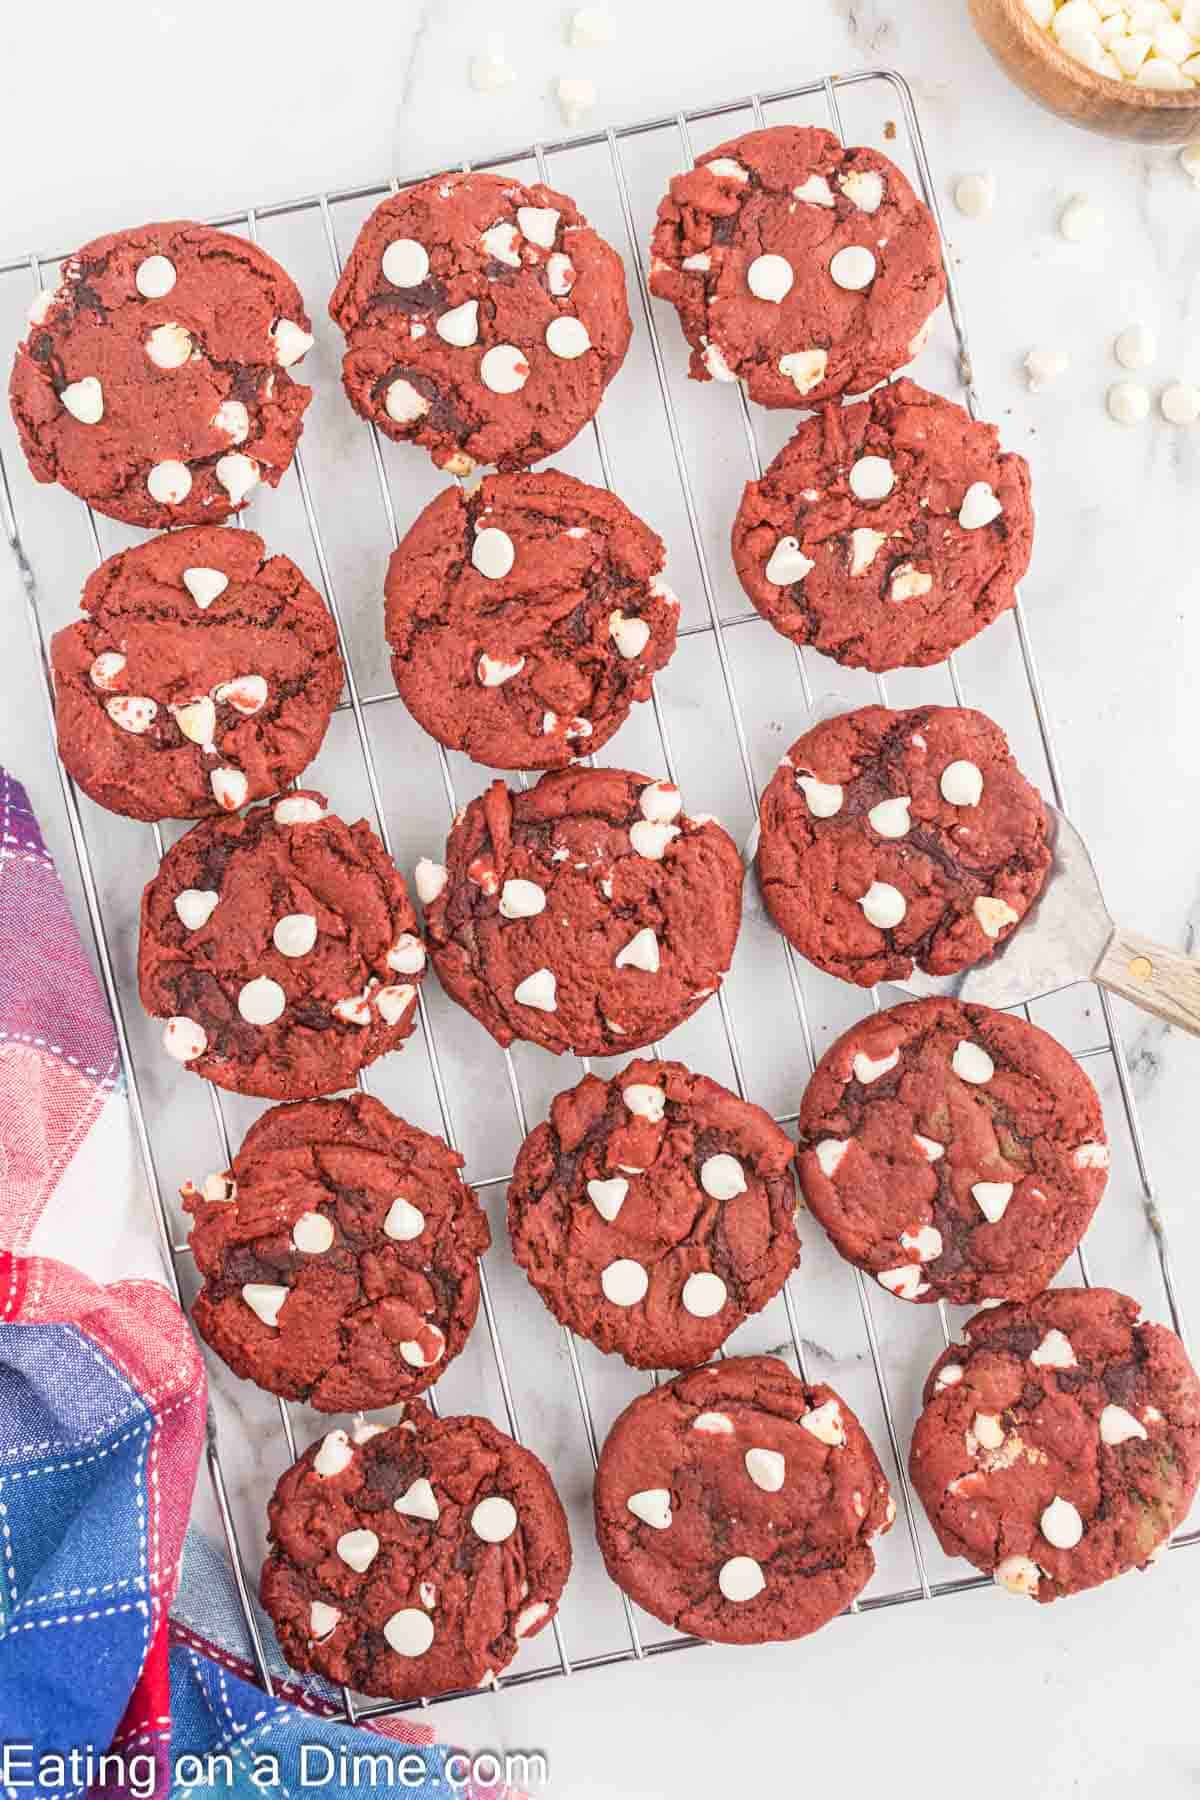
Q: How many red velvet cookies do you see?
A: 15